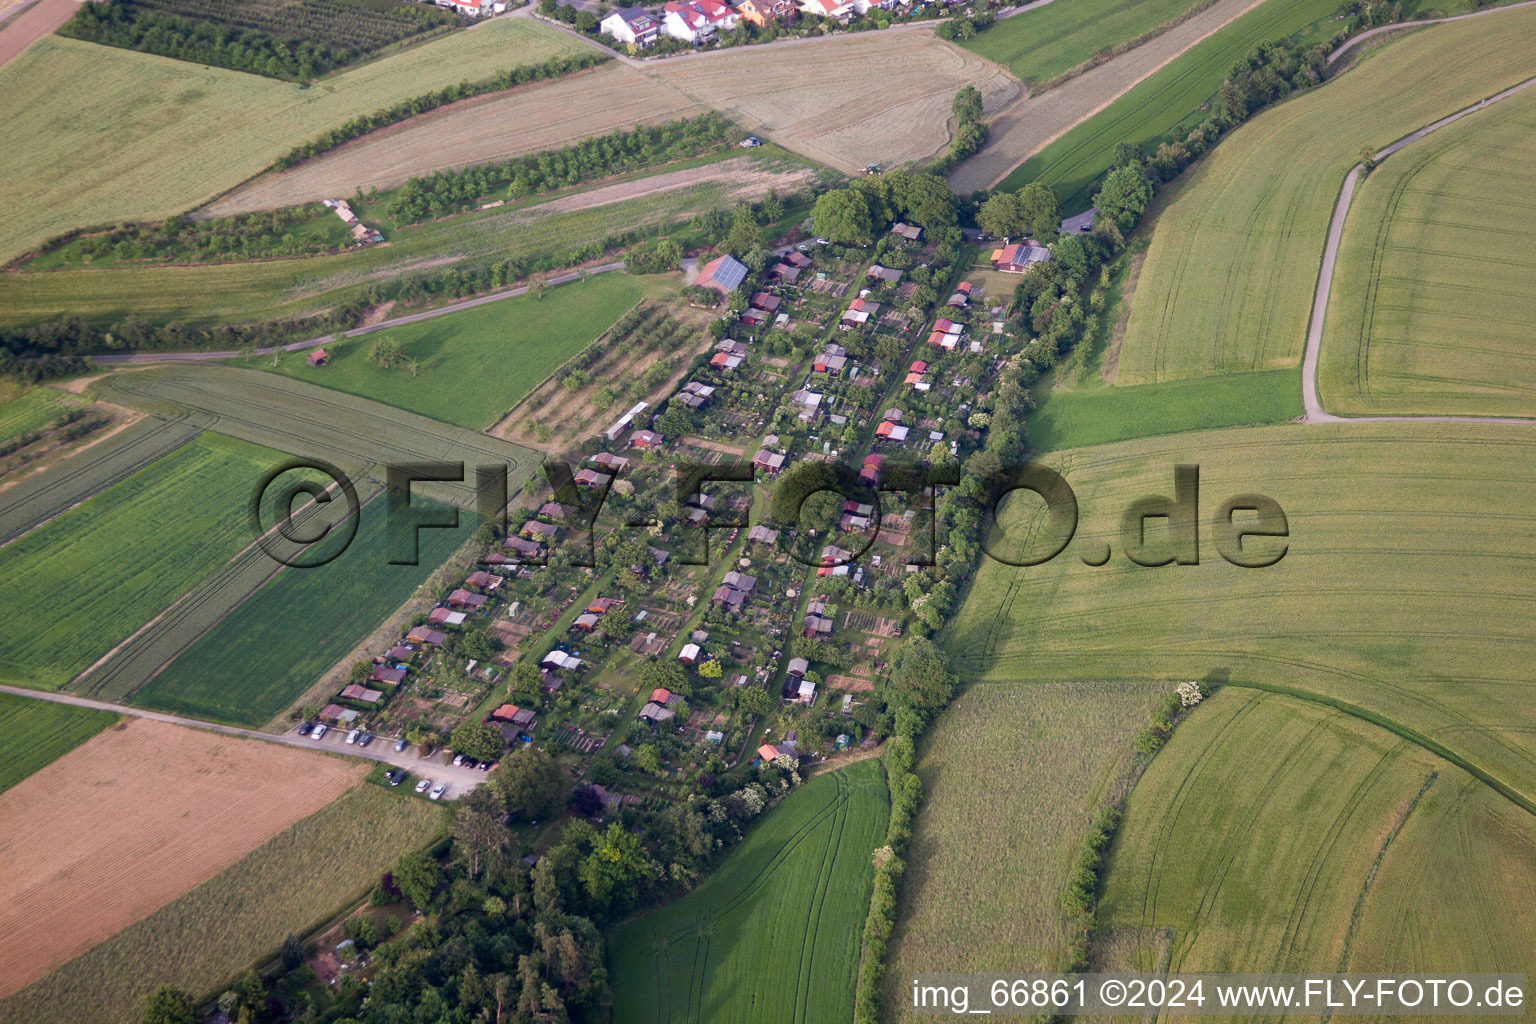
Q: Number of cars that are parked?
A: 12